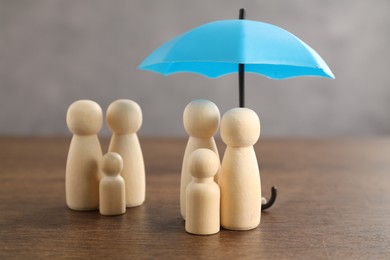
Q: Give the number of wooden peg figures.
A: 6